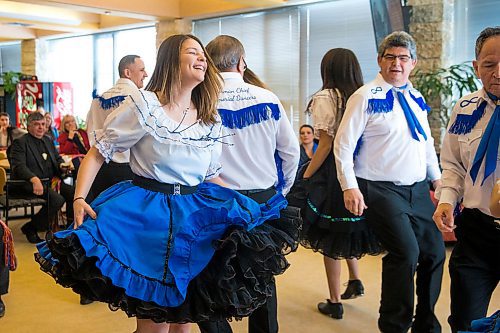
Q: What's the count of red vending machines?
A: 2